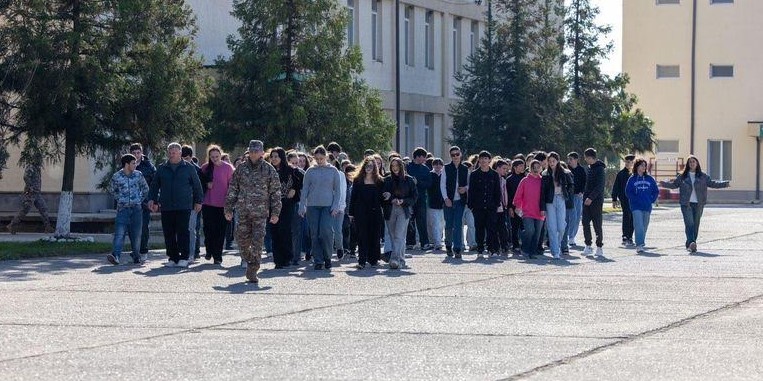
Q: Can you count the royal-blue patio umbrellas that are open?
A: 0